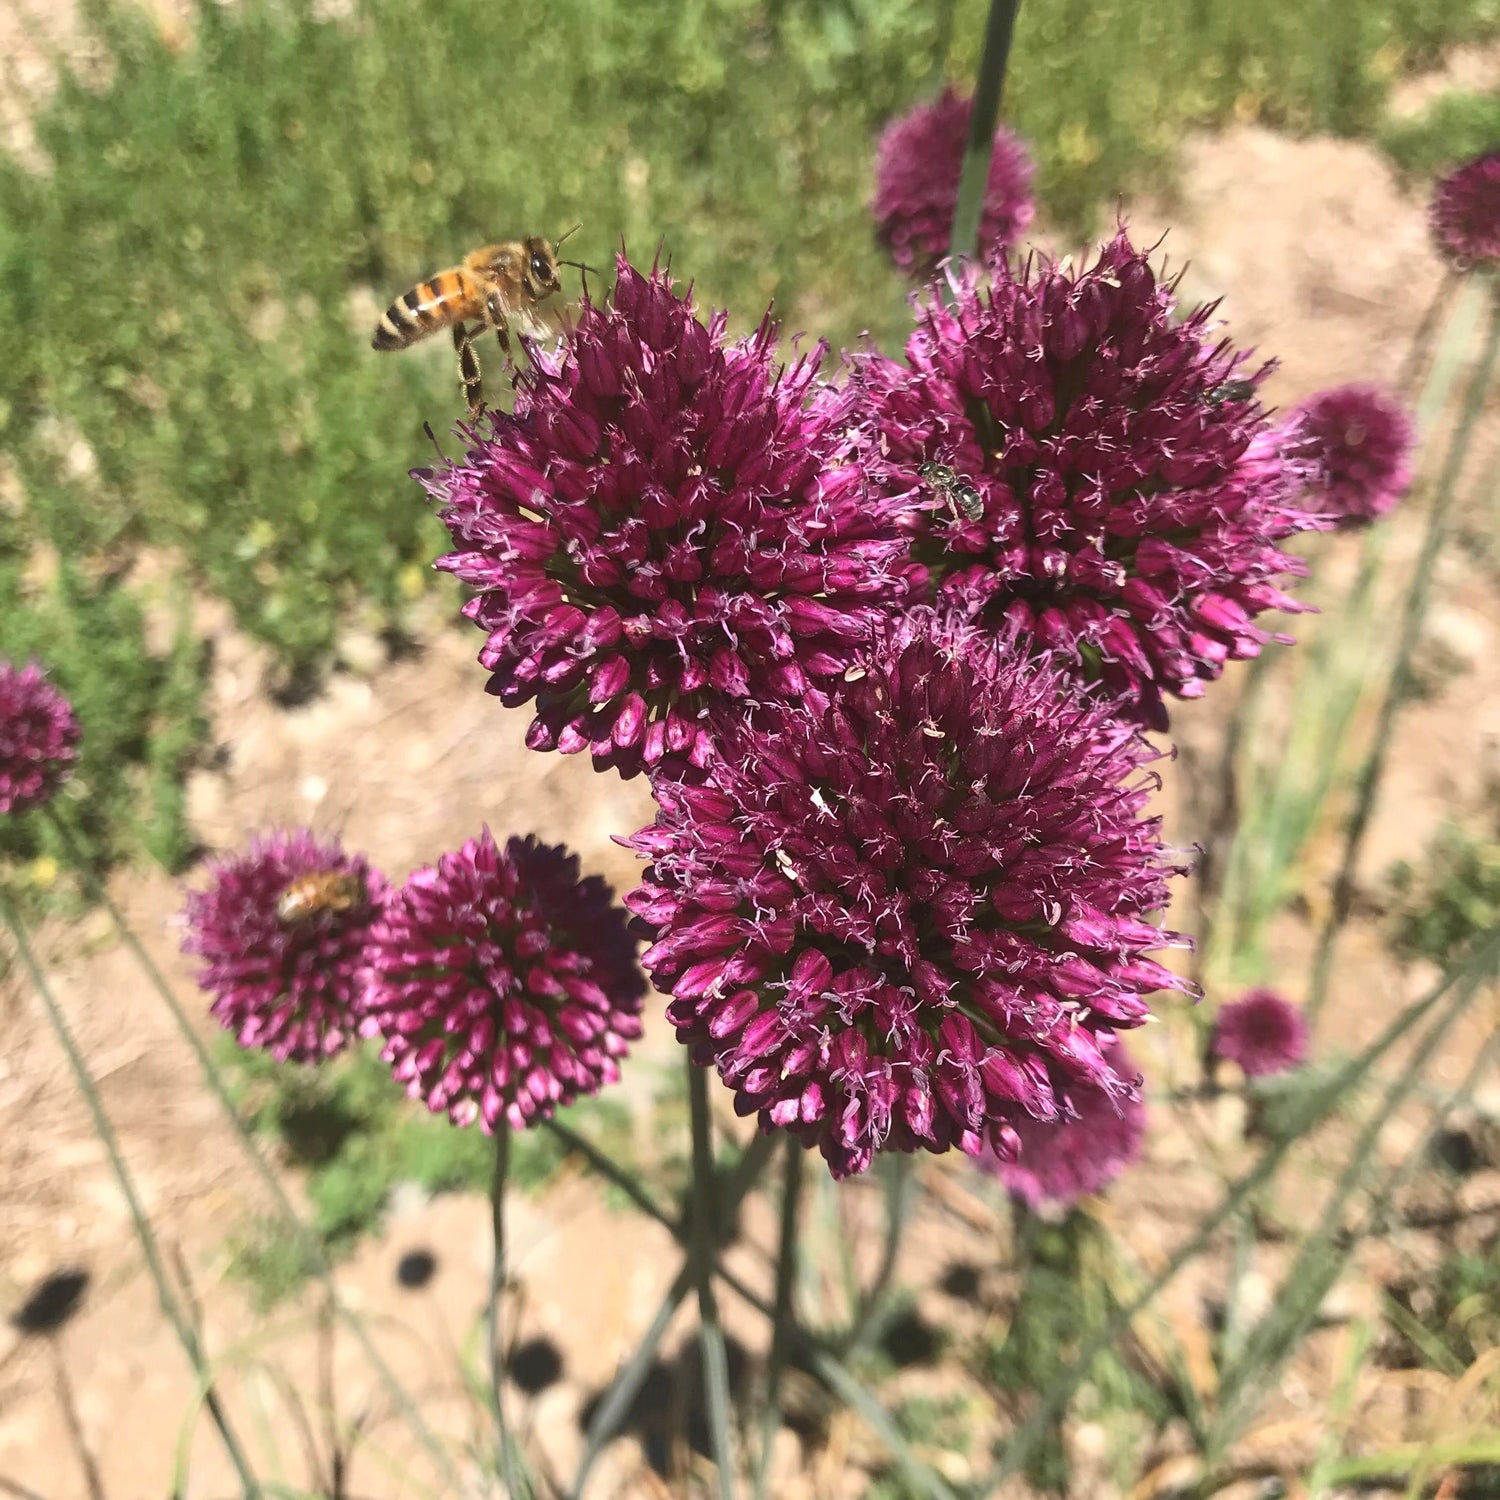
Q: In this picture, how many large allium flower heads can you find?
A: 3